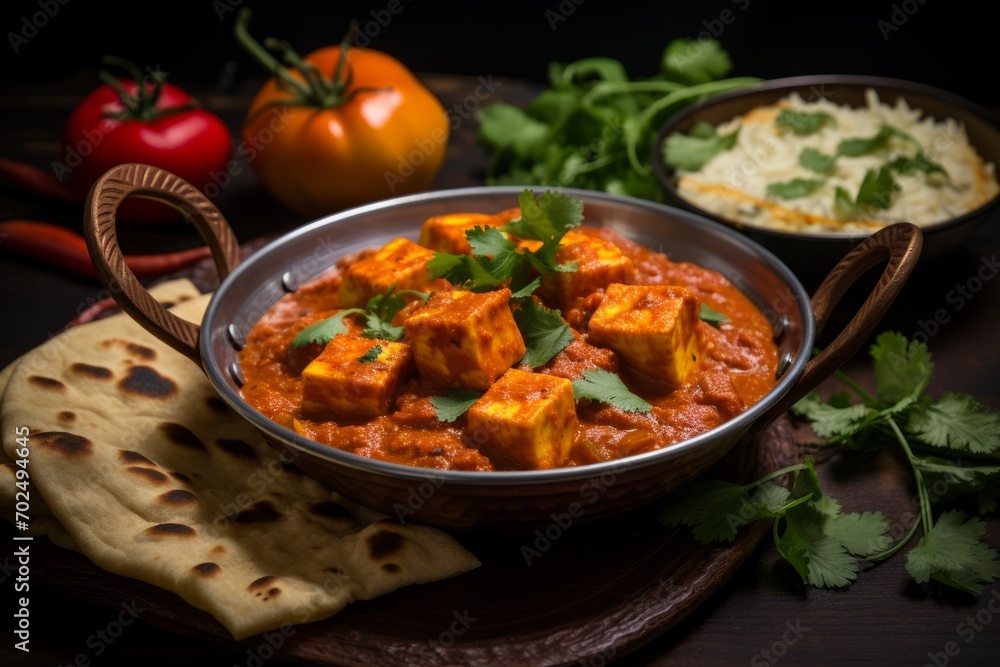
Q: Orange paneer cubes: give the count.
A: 7